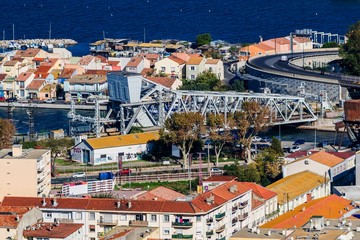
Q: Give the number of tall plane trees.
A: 3